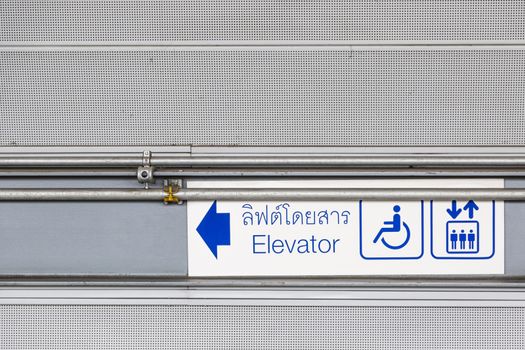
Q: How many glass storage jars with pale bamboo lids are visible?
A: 0